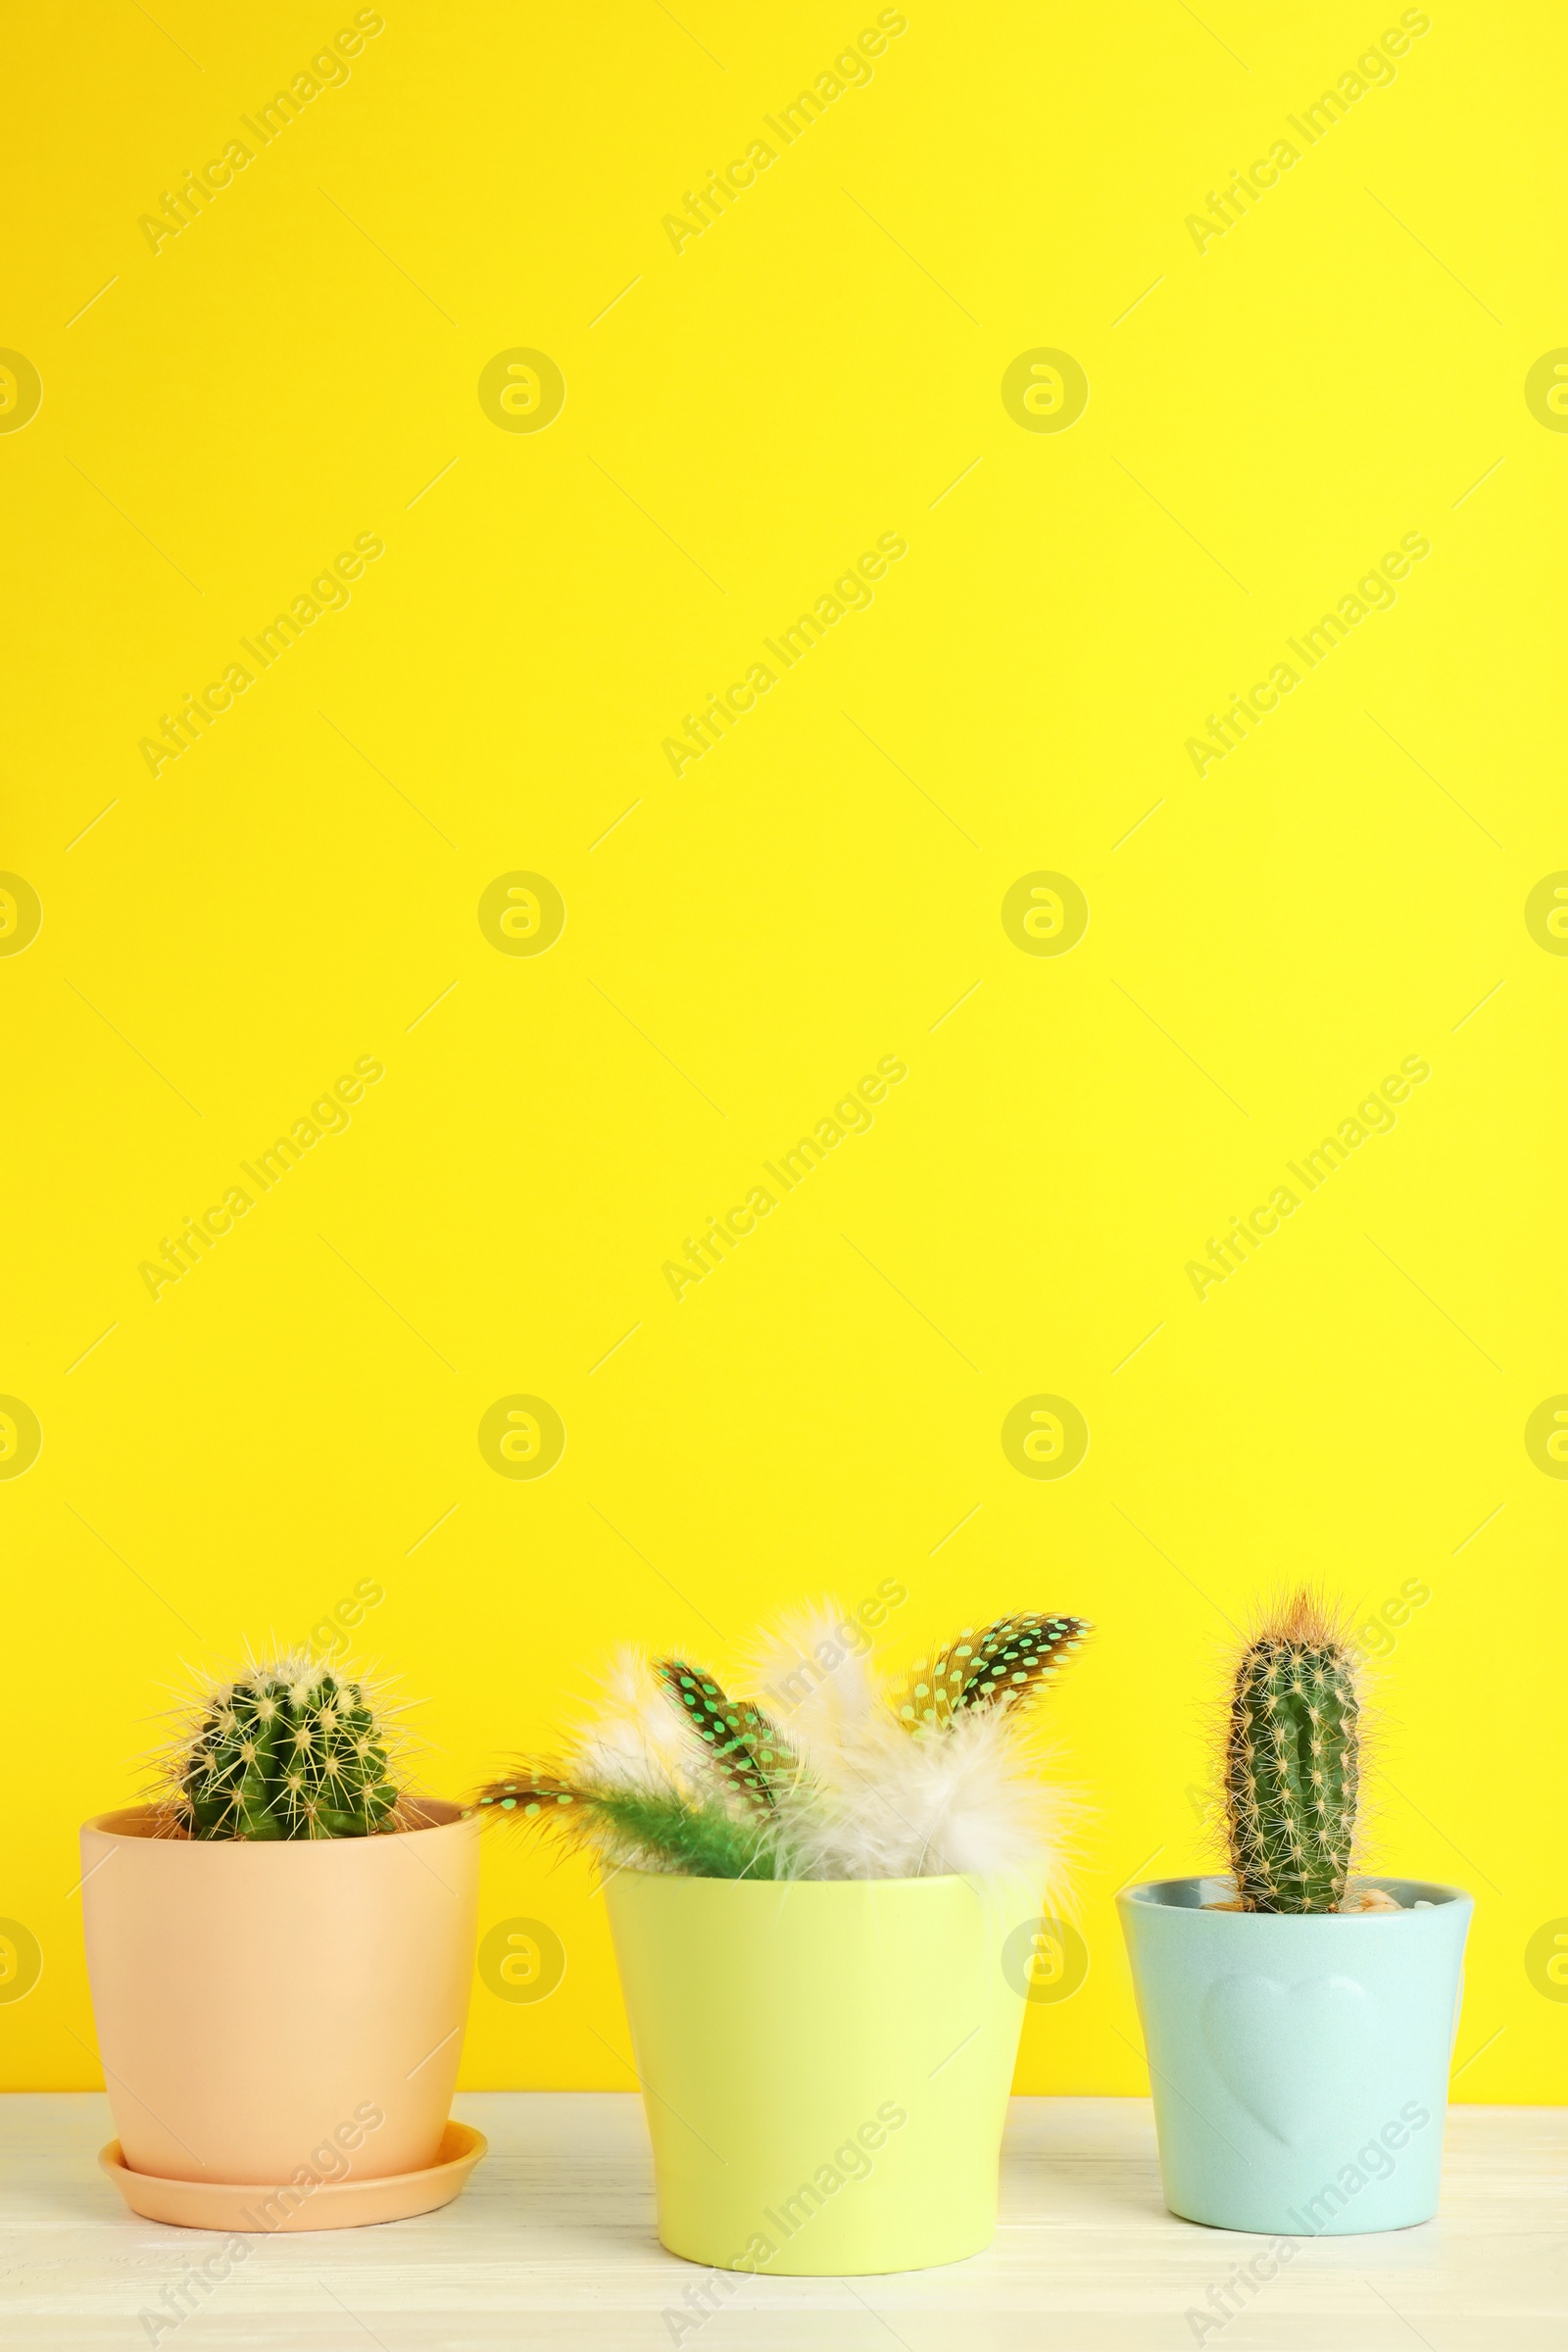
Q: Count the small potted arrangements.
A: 3